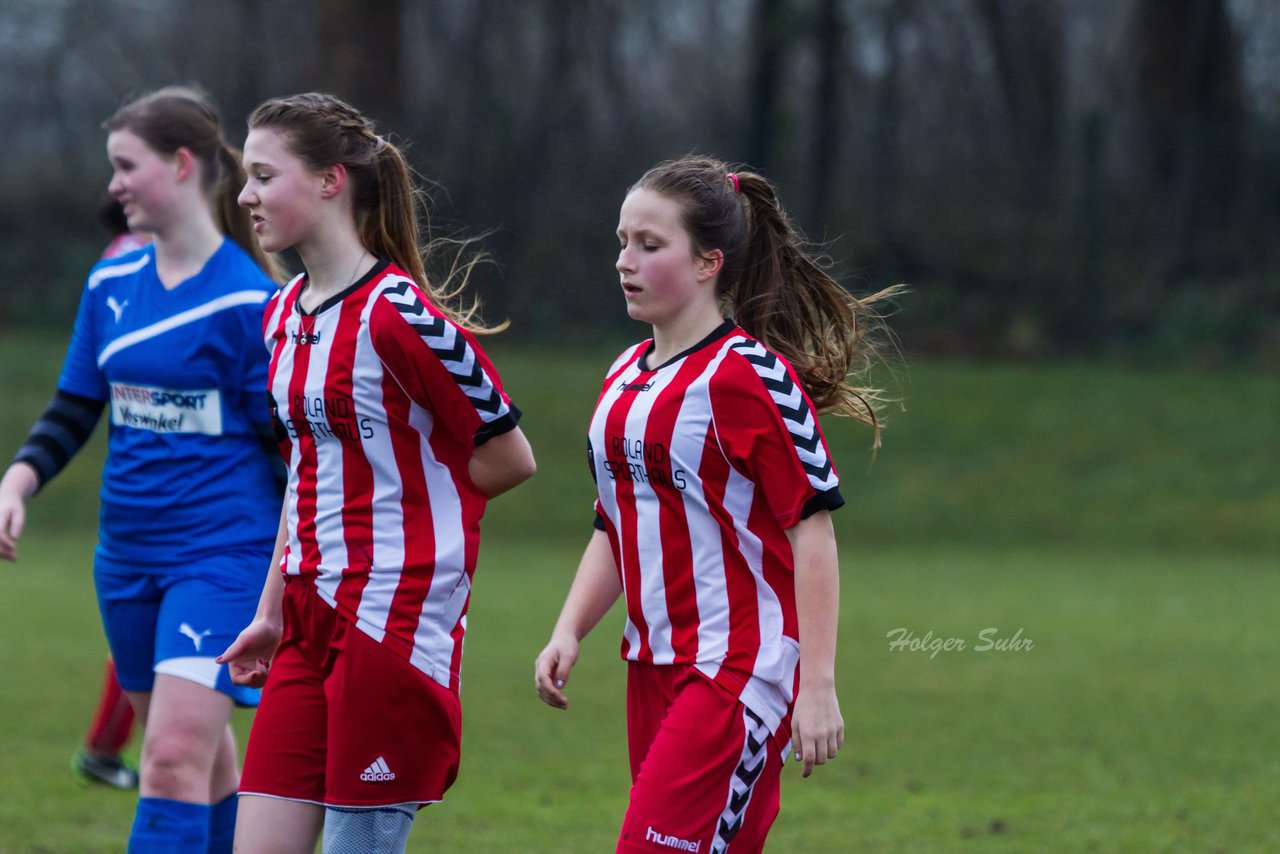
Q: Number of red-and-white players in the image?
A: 2